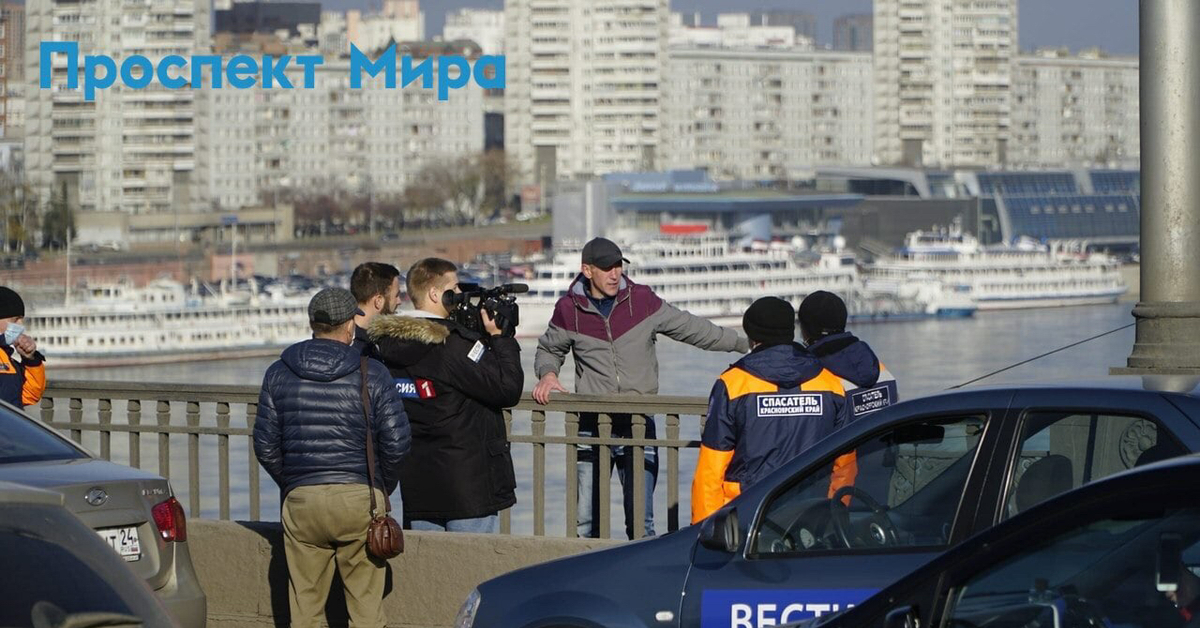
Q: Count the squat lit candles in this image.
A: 0